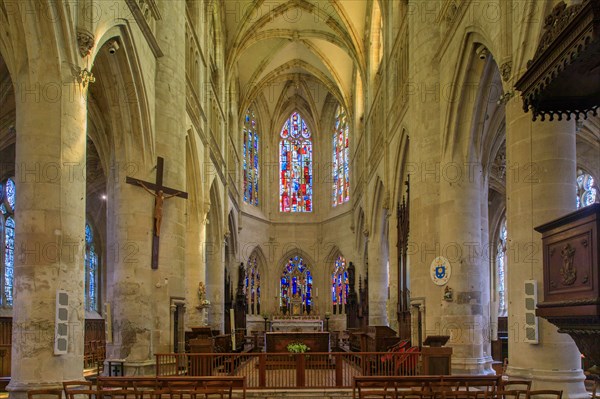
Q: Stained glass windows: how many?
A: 10